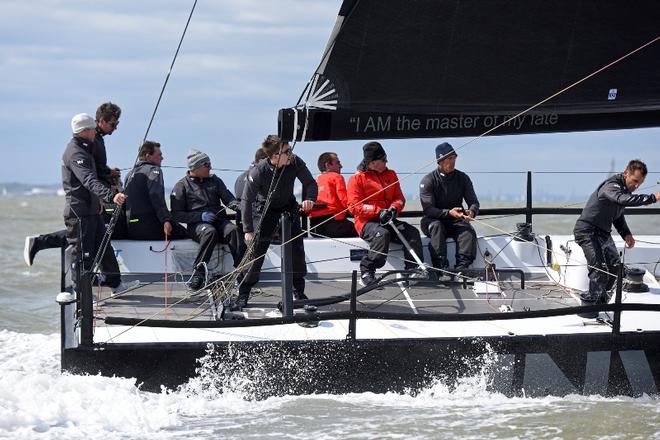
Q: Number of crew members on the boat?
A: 10